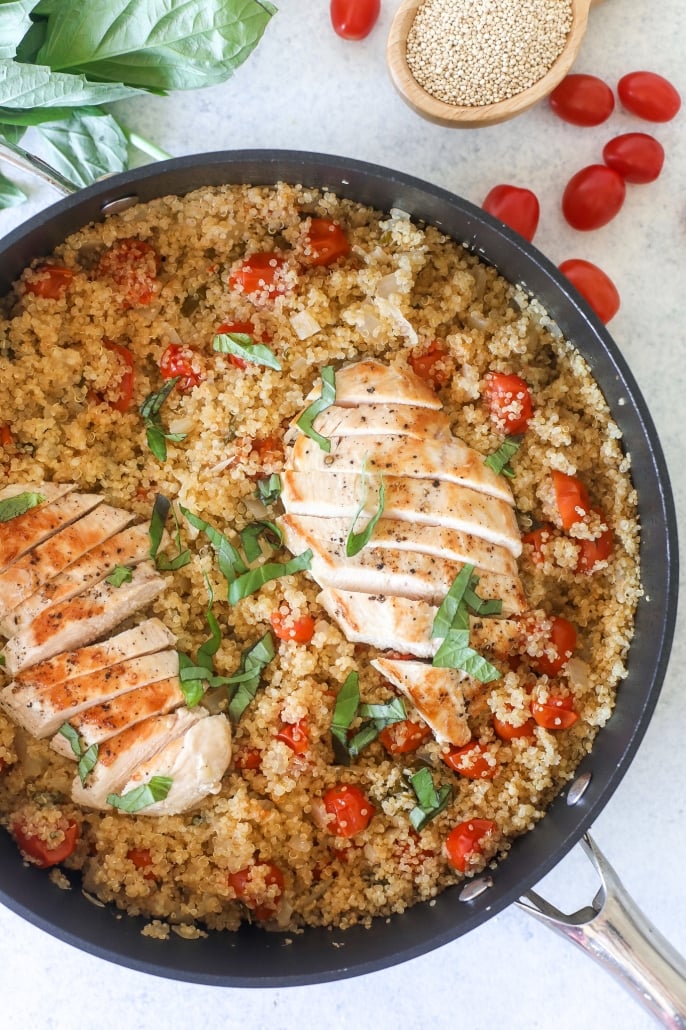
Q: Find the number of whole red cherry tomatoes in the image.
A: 7